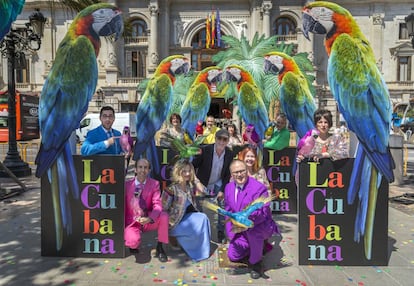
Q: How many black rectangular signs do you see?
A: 4